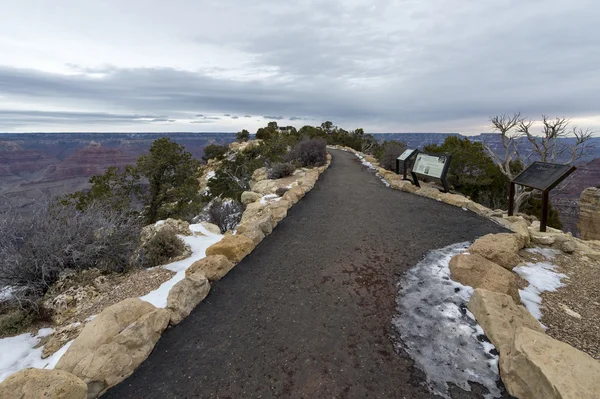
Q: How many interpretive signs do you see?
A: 3